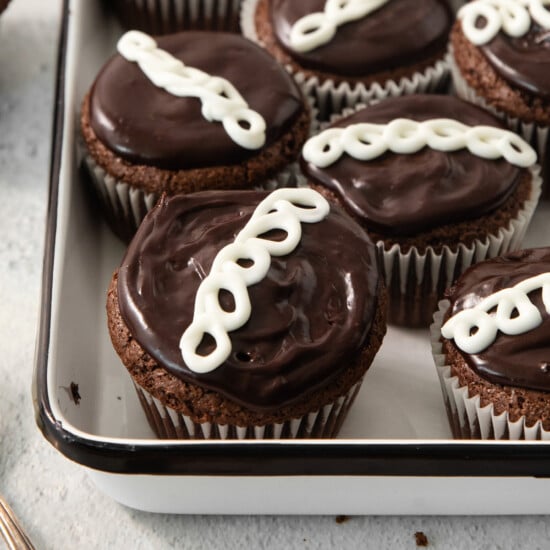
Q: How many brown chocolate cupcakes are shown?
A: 7